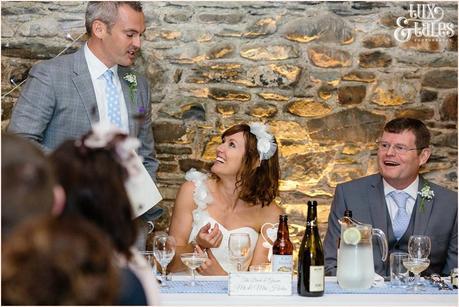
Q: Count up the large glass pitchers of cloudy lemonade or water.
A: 1